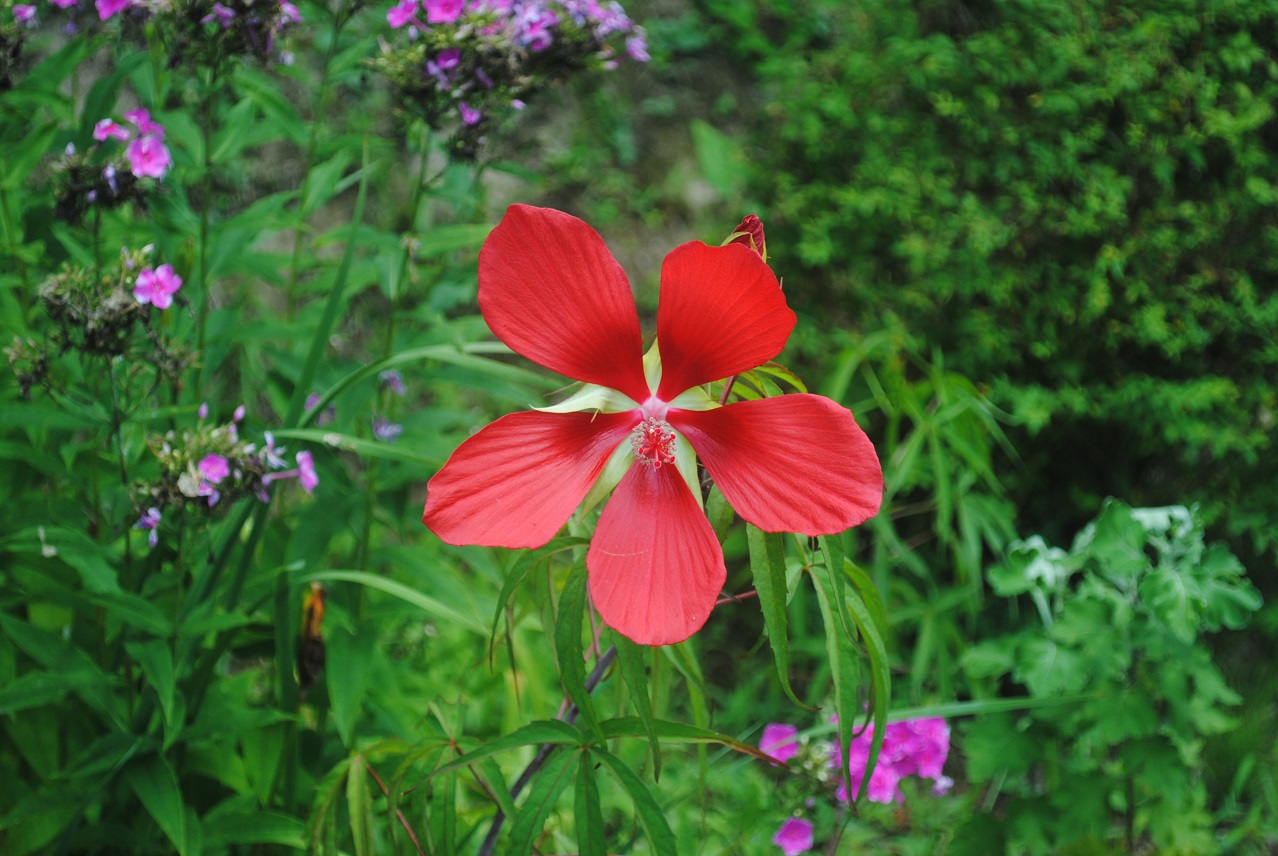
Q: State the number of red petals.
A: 5